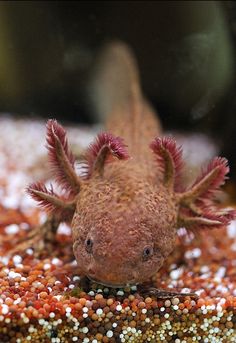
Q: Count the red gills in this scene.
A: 6